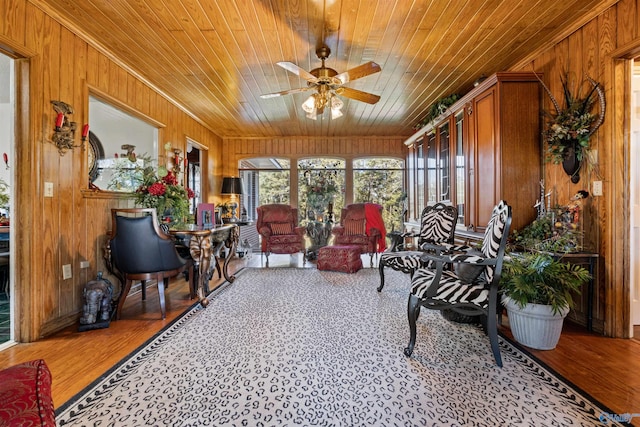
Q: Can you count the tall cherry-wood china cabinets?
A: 1